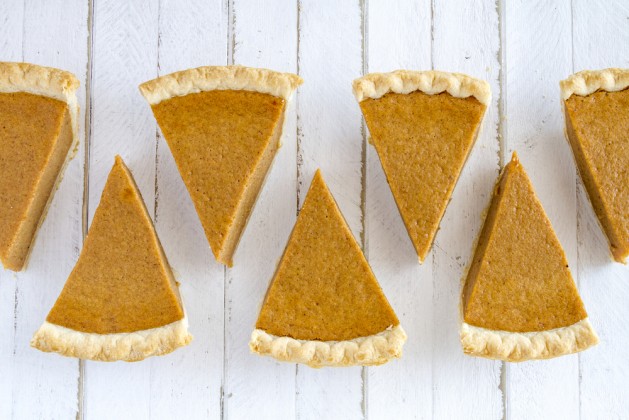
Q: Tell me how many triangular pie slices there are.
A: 7